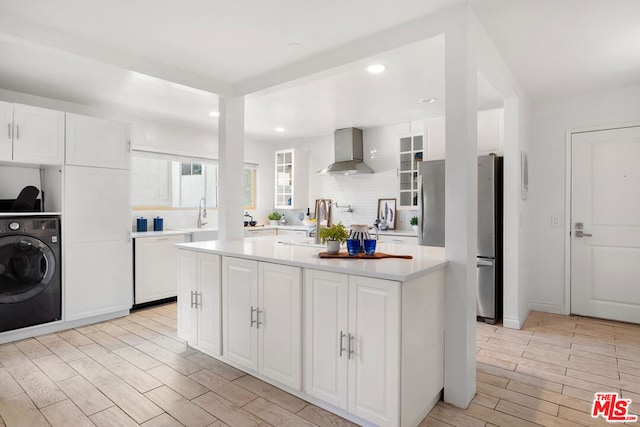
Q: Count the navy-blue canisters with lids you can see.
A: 2